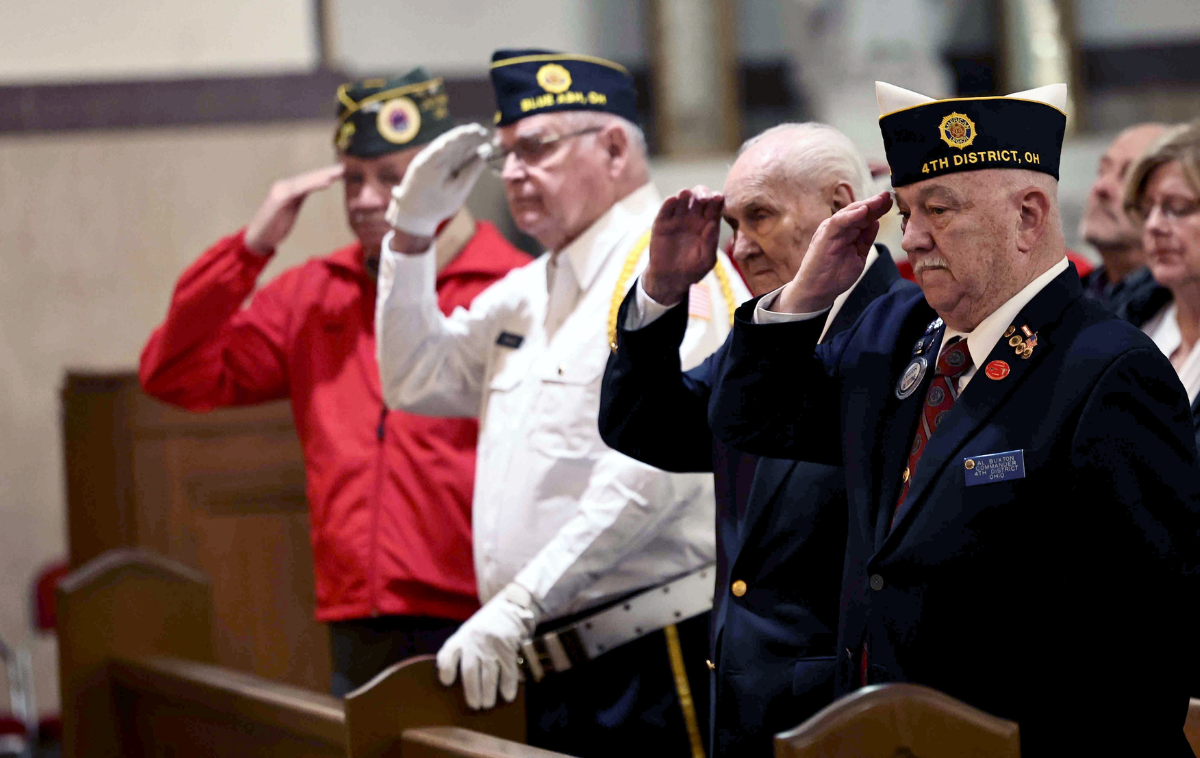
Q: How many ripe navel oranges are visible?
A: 0